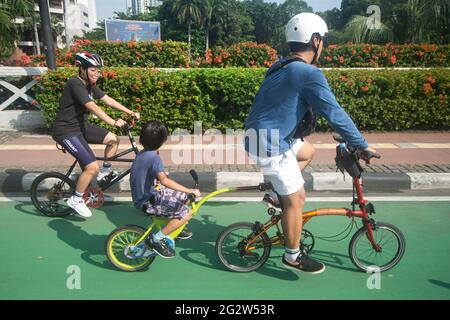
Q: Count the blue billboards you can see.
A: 1